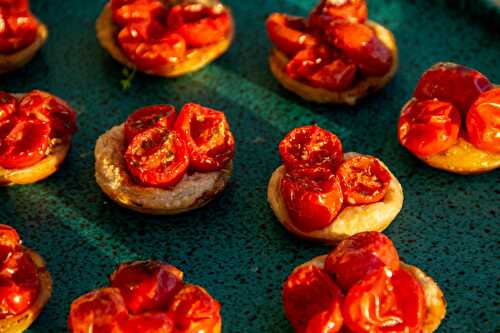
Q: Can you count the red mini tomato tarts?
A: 10